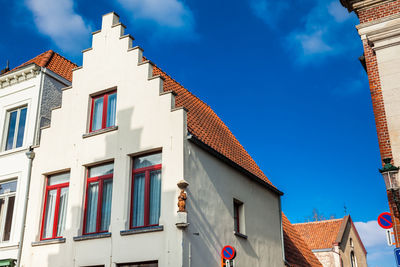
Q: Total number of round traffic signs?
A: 2